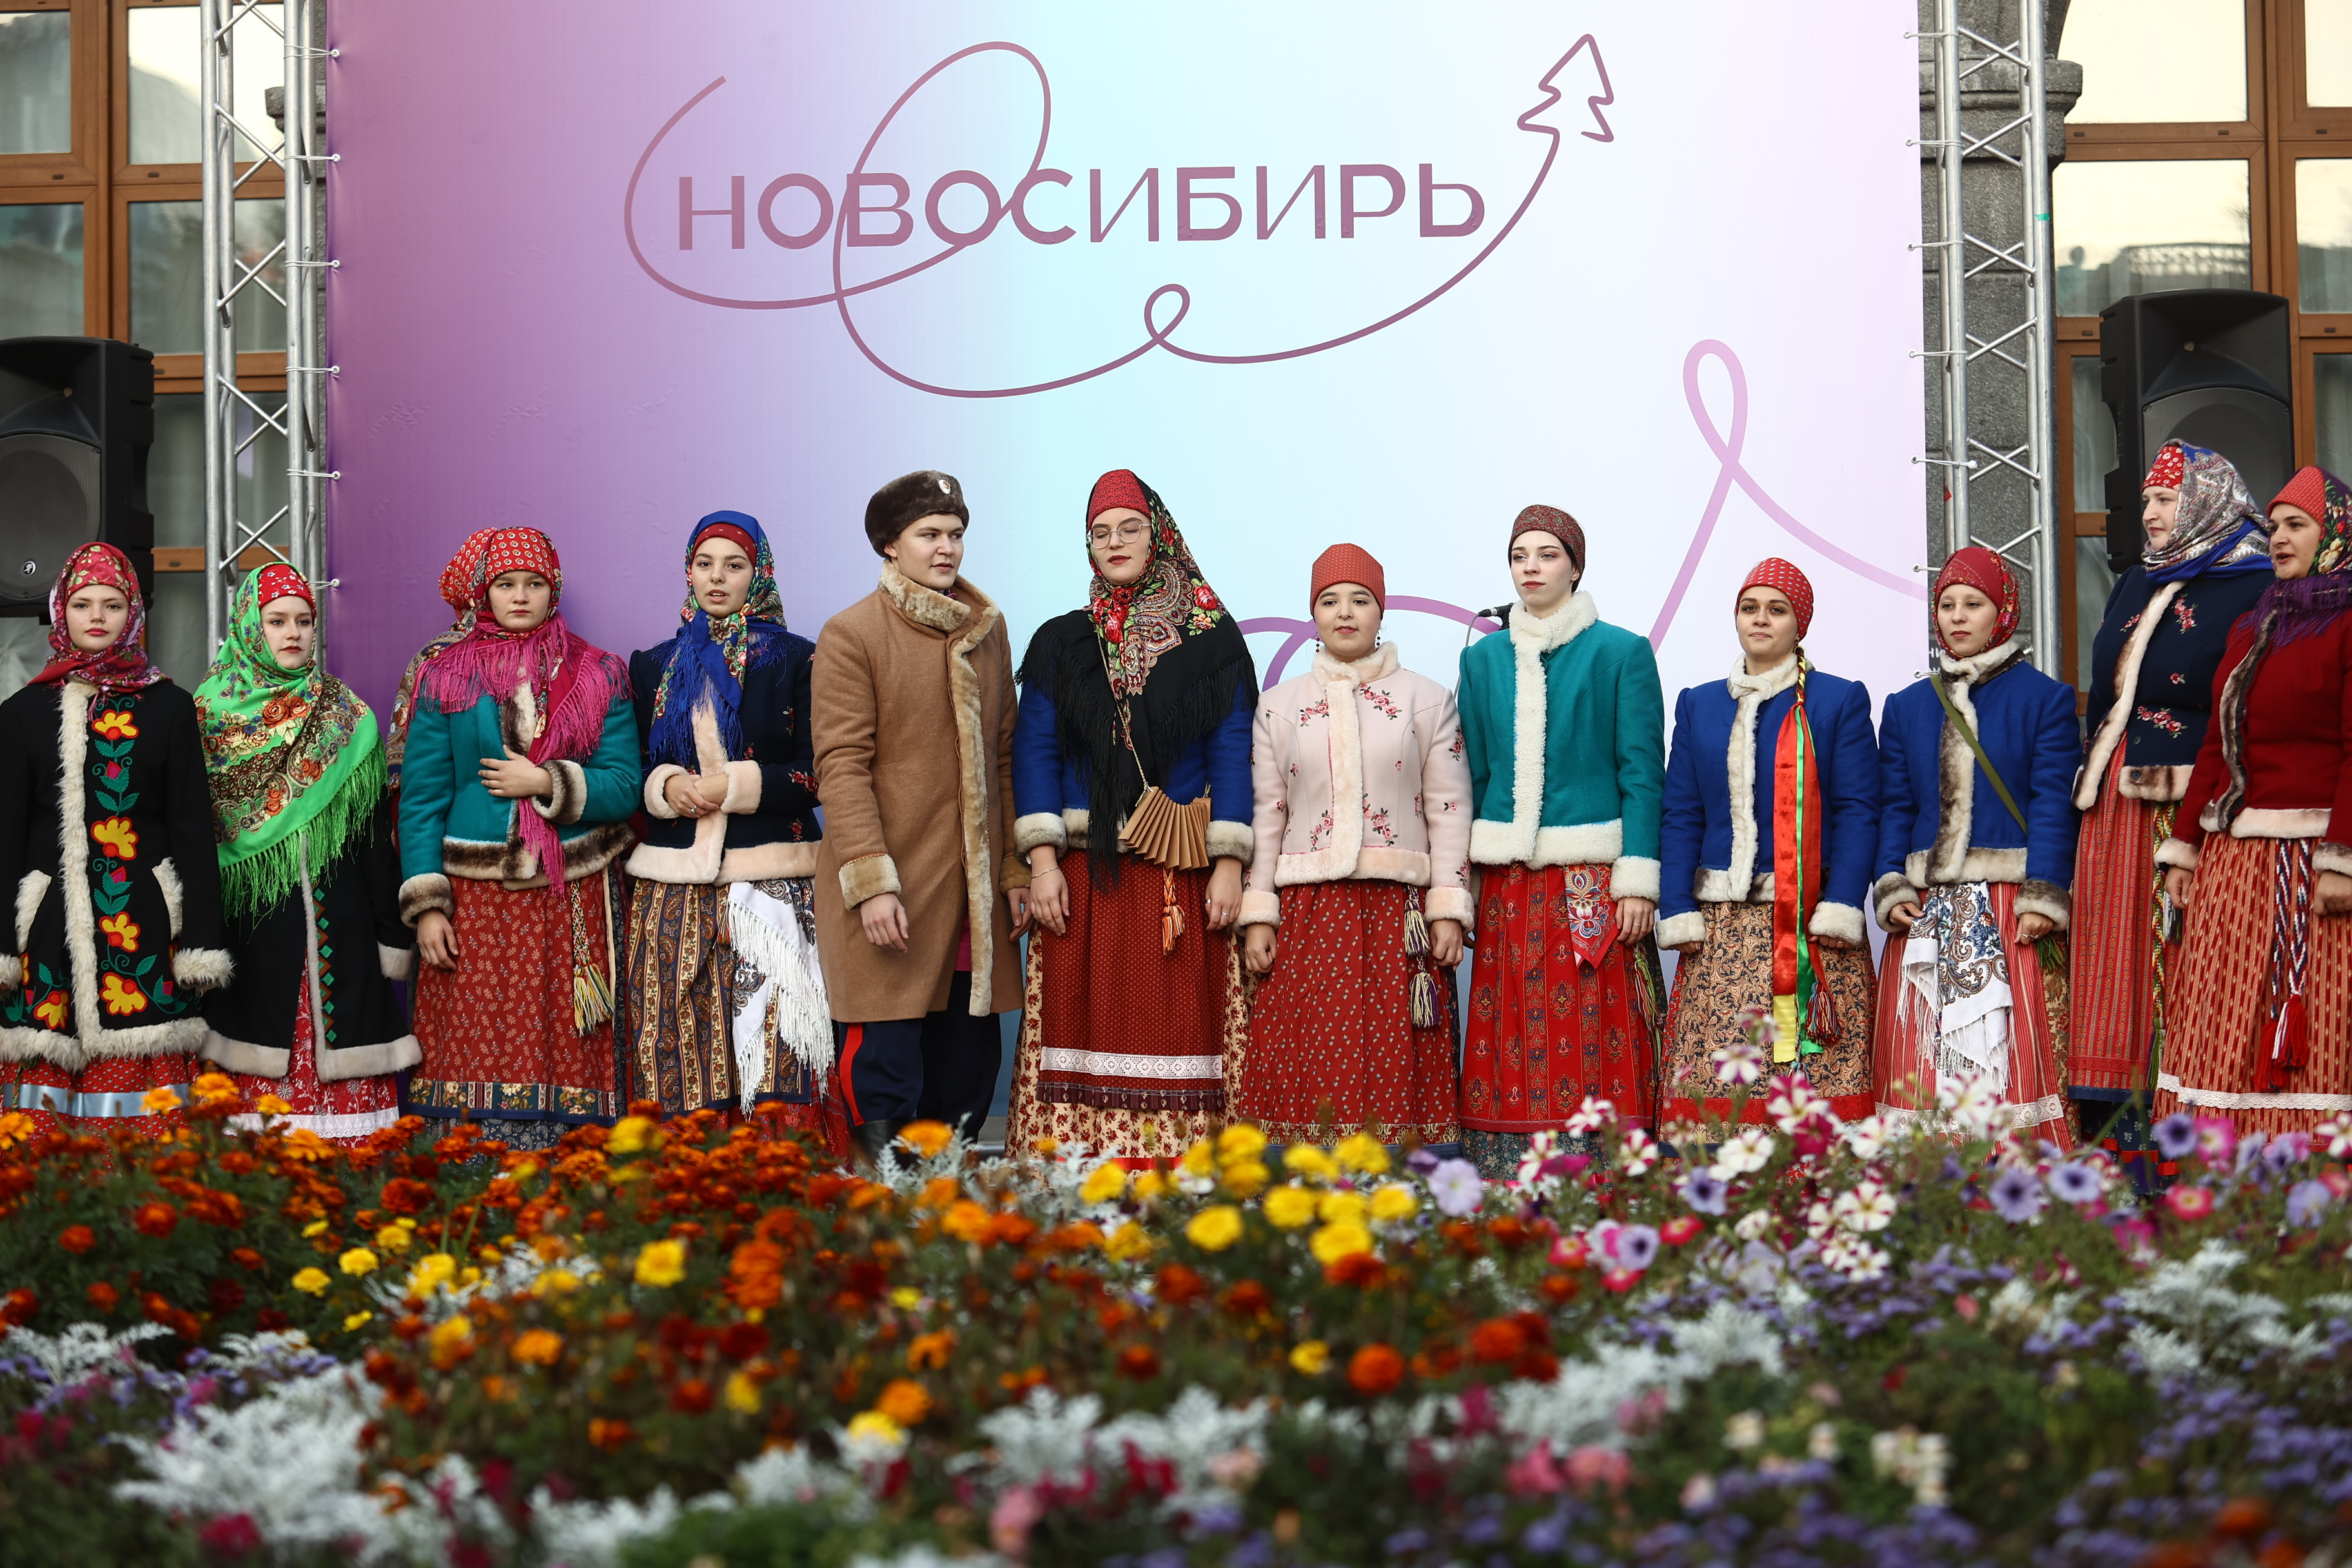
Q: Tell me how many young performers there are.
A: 12